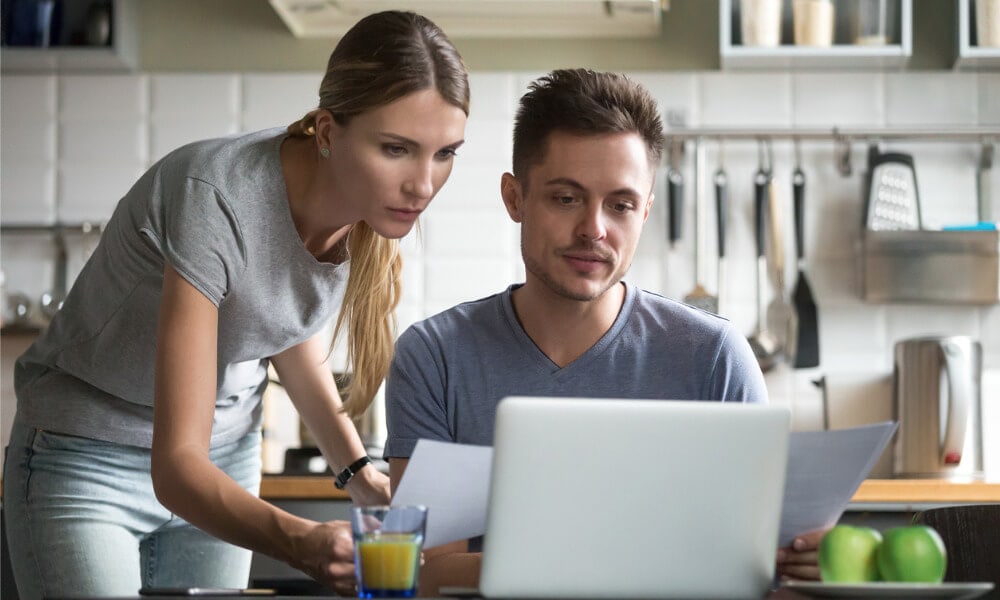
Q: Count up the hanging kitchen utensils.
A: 6